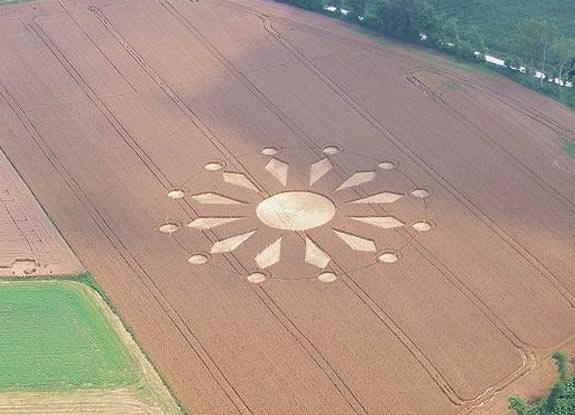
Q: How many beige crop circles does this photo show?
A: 13